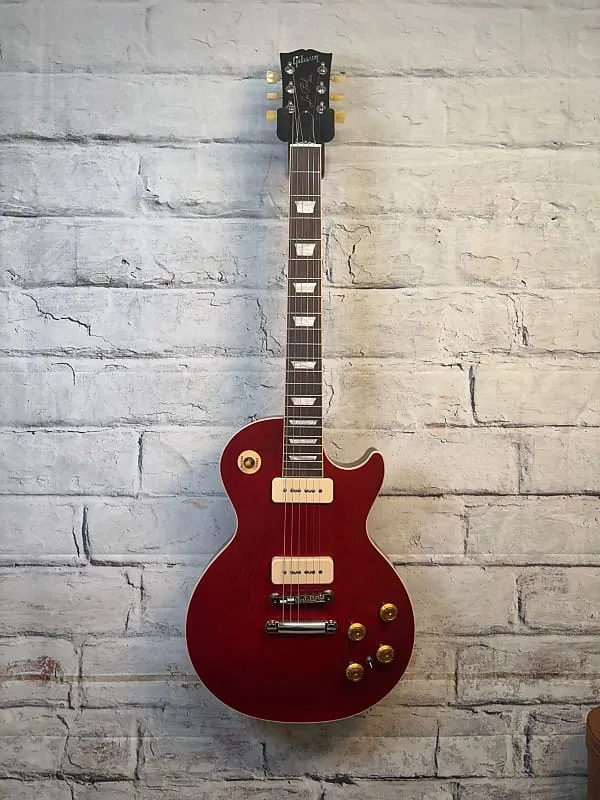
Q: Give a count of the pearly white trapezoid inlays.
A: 9